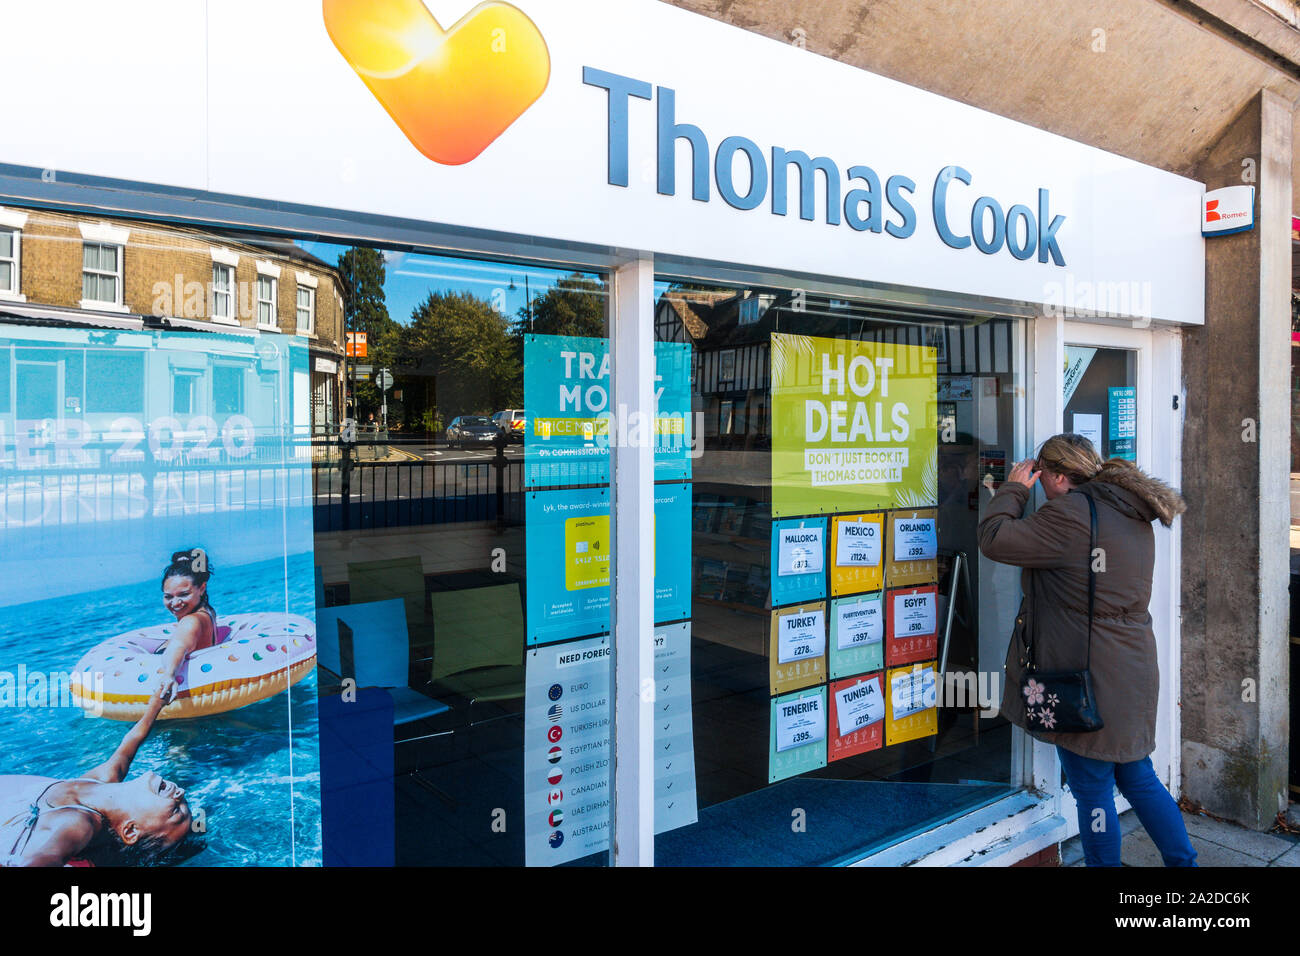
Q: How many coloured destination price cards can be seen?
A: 9